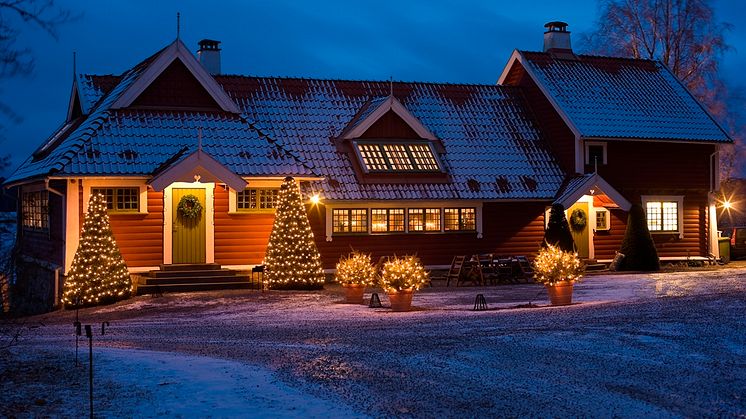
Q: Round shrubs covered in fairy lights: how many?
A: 3